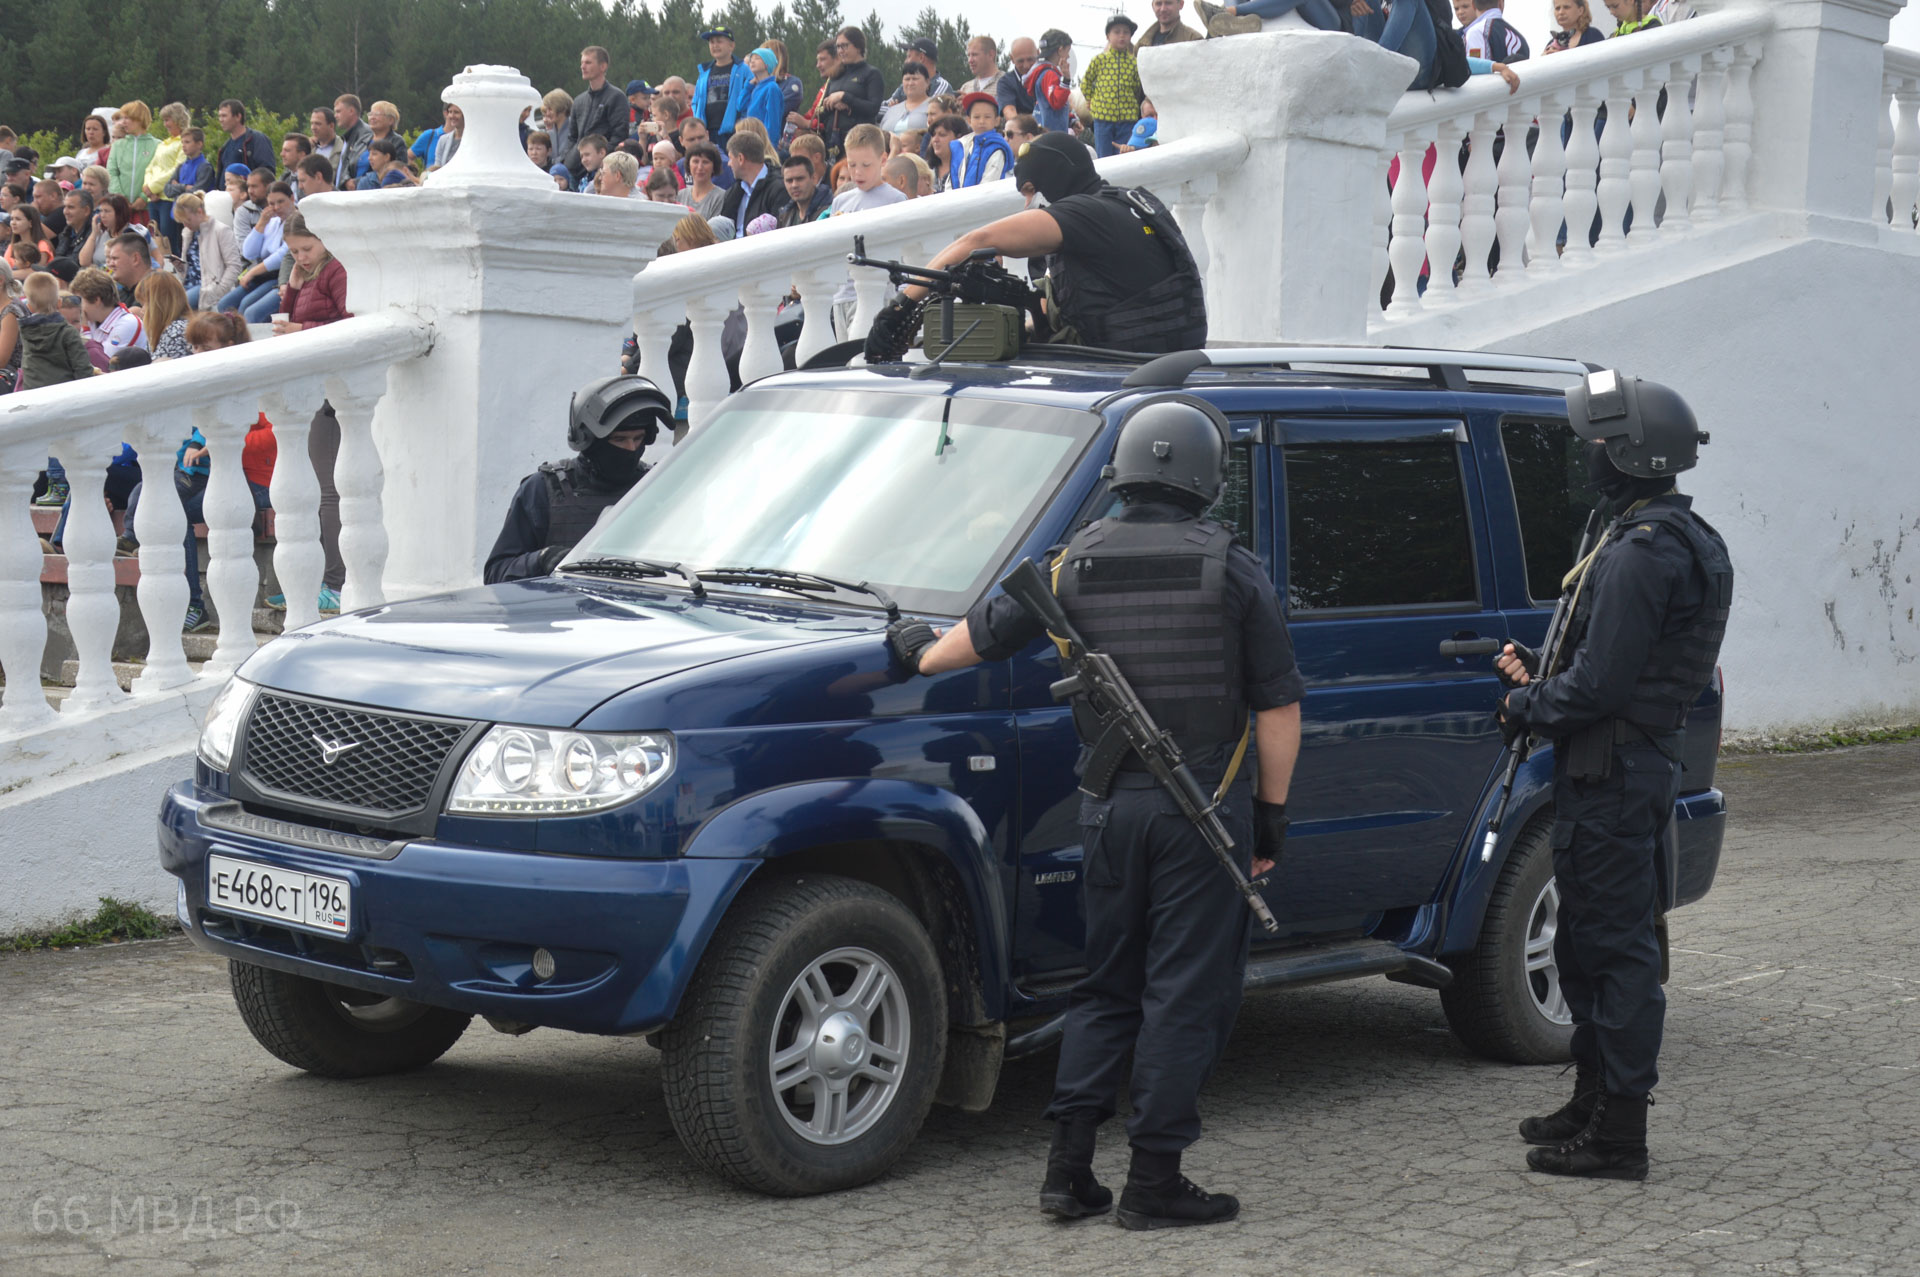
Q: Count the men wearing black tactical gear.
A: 4